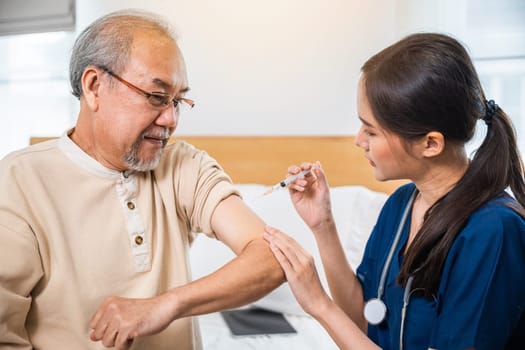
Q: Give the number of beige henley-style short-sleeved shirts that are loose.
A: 1